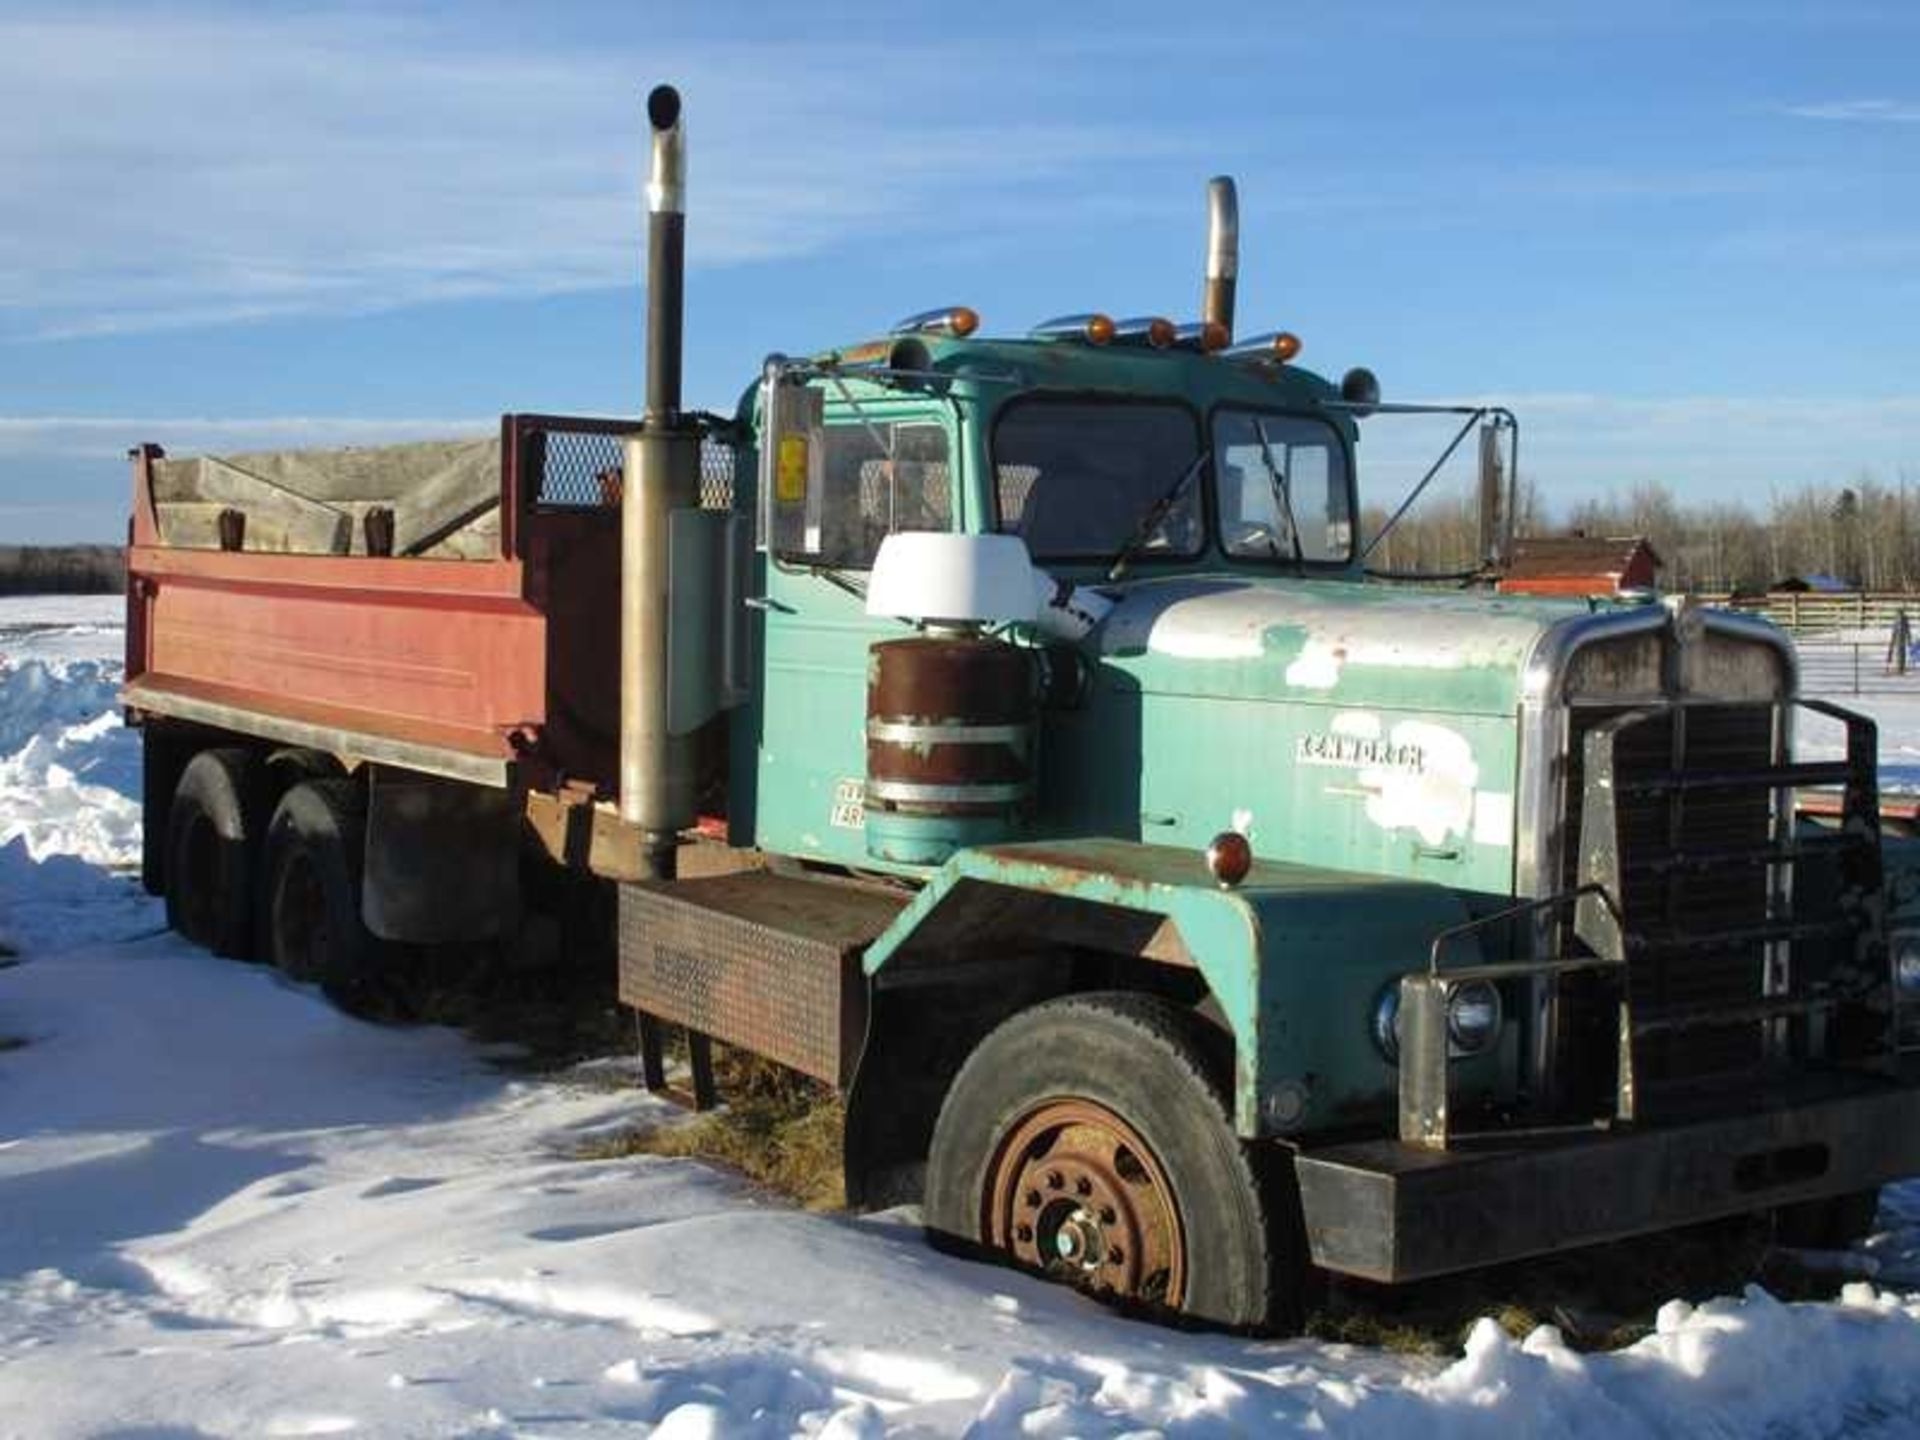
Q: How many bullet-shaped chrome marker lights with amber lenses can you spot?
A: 5